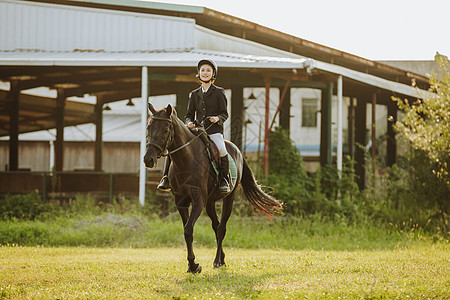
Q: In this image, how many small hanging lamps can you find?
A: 4